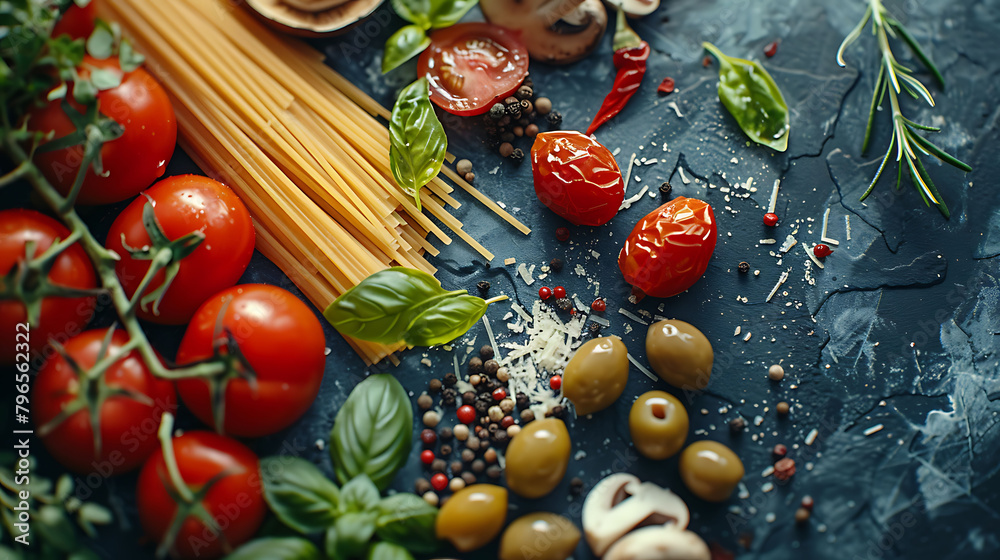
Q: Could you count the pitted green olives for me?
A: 1